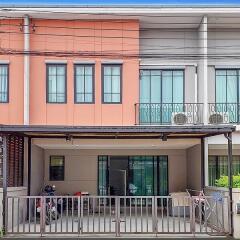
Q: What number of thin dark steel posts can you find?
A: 4